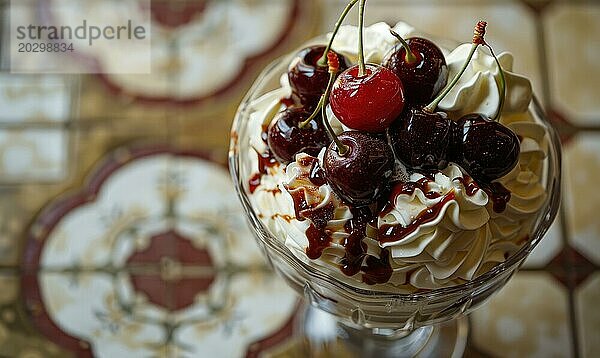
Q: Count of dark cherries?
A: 6